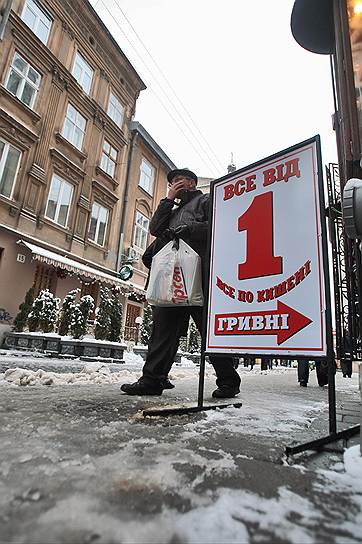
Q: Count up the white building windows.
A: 11